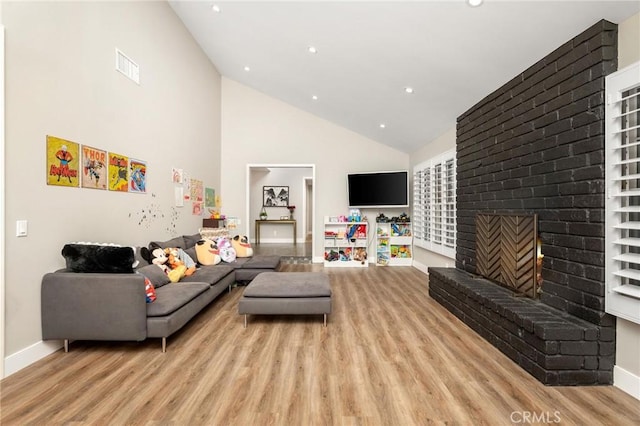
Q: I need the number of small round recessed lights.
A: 7